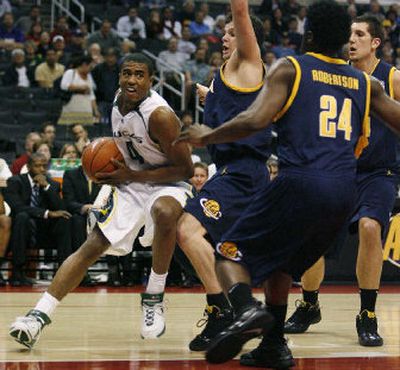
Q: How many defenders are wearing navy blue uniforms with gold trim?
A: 3